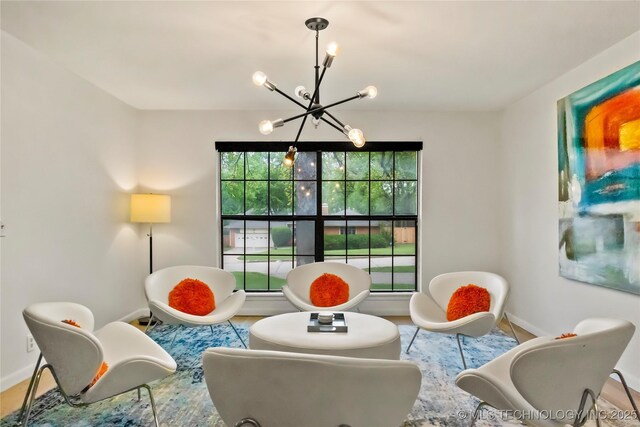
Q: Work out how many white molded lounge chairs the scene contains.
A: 6